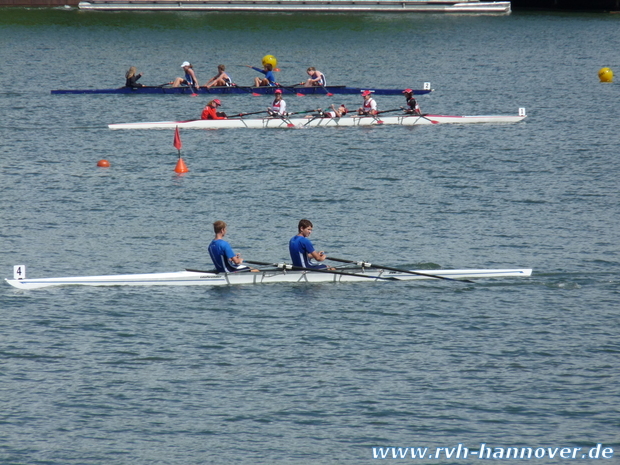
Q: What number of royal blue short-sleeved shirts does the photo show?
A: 2